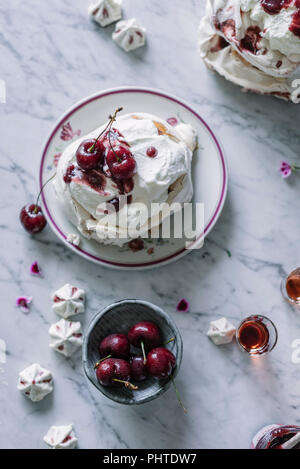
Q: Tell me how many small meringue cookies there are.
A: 7